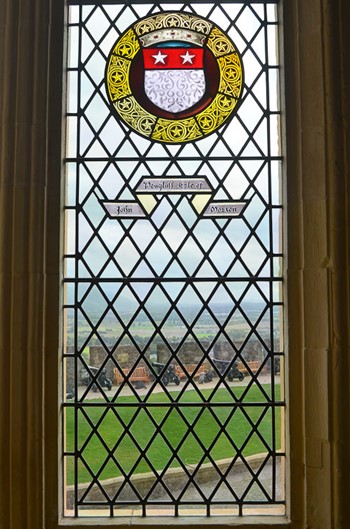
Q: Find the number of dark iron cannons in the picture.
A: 3